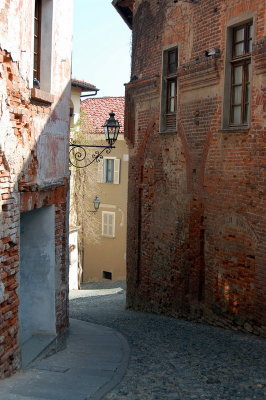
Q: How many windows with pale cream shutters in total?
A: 2